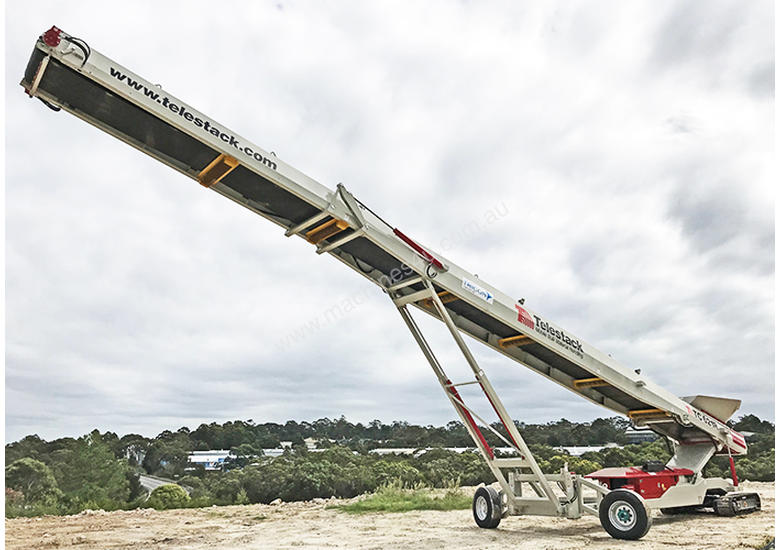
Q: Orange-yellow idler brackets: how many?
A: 6